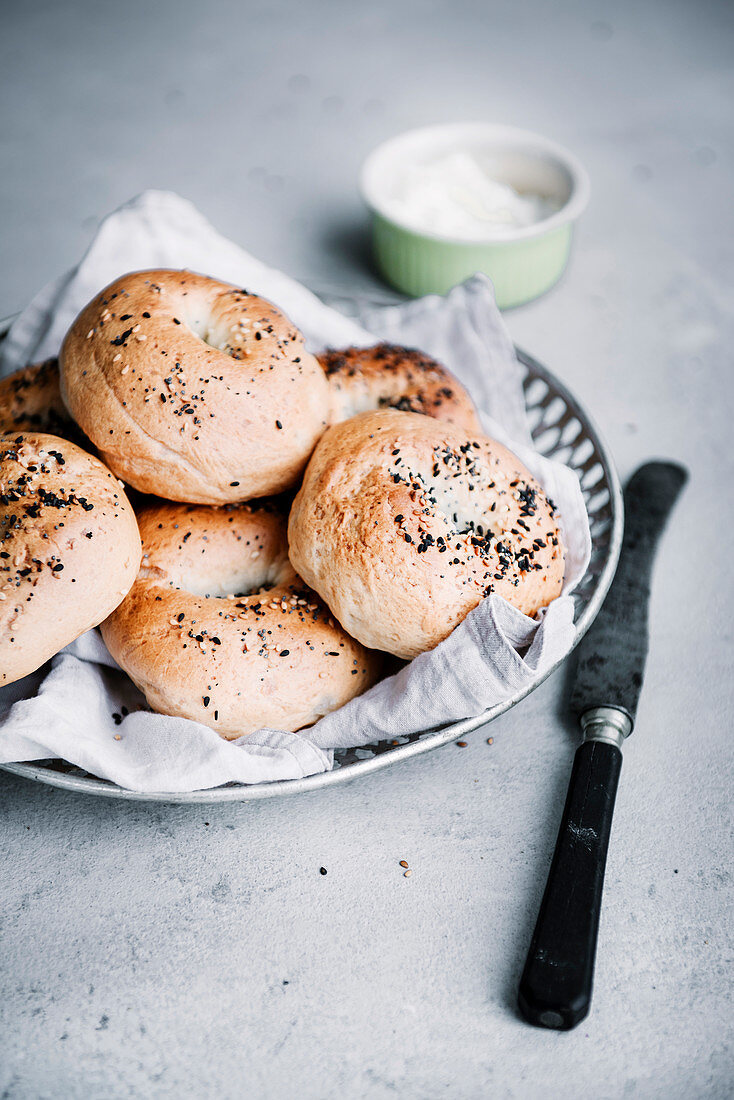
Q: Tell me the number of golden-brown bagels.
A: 6